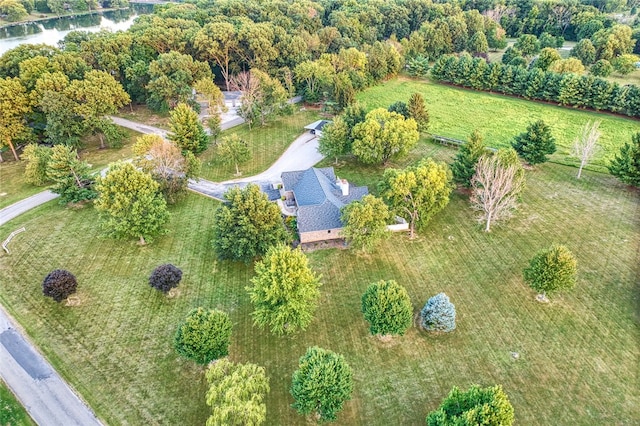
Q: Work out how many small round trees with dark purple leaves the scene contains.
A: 2